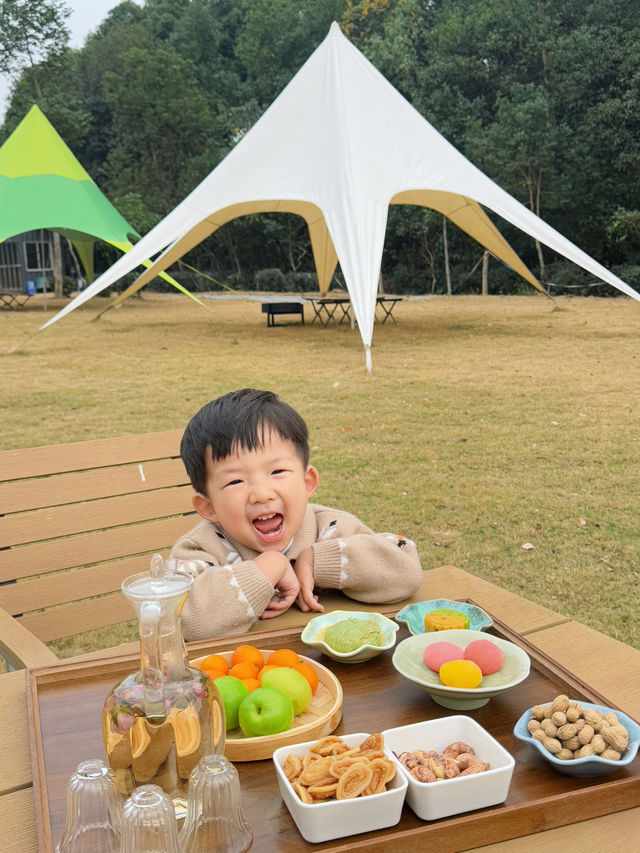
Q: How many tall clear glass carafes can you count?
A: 1